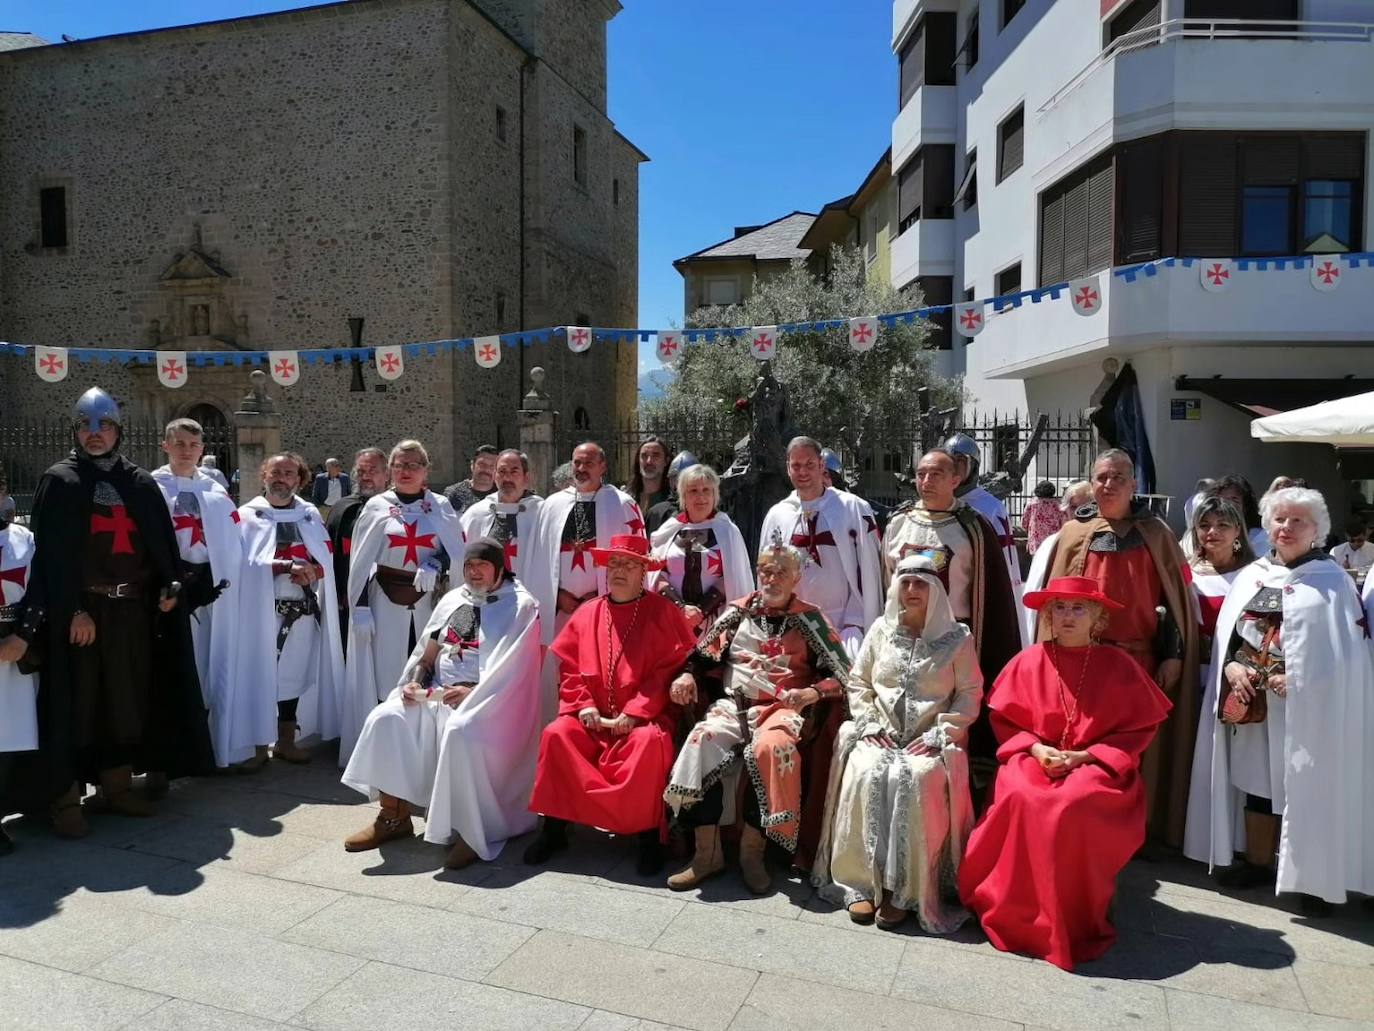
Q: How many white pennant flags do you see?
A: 13